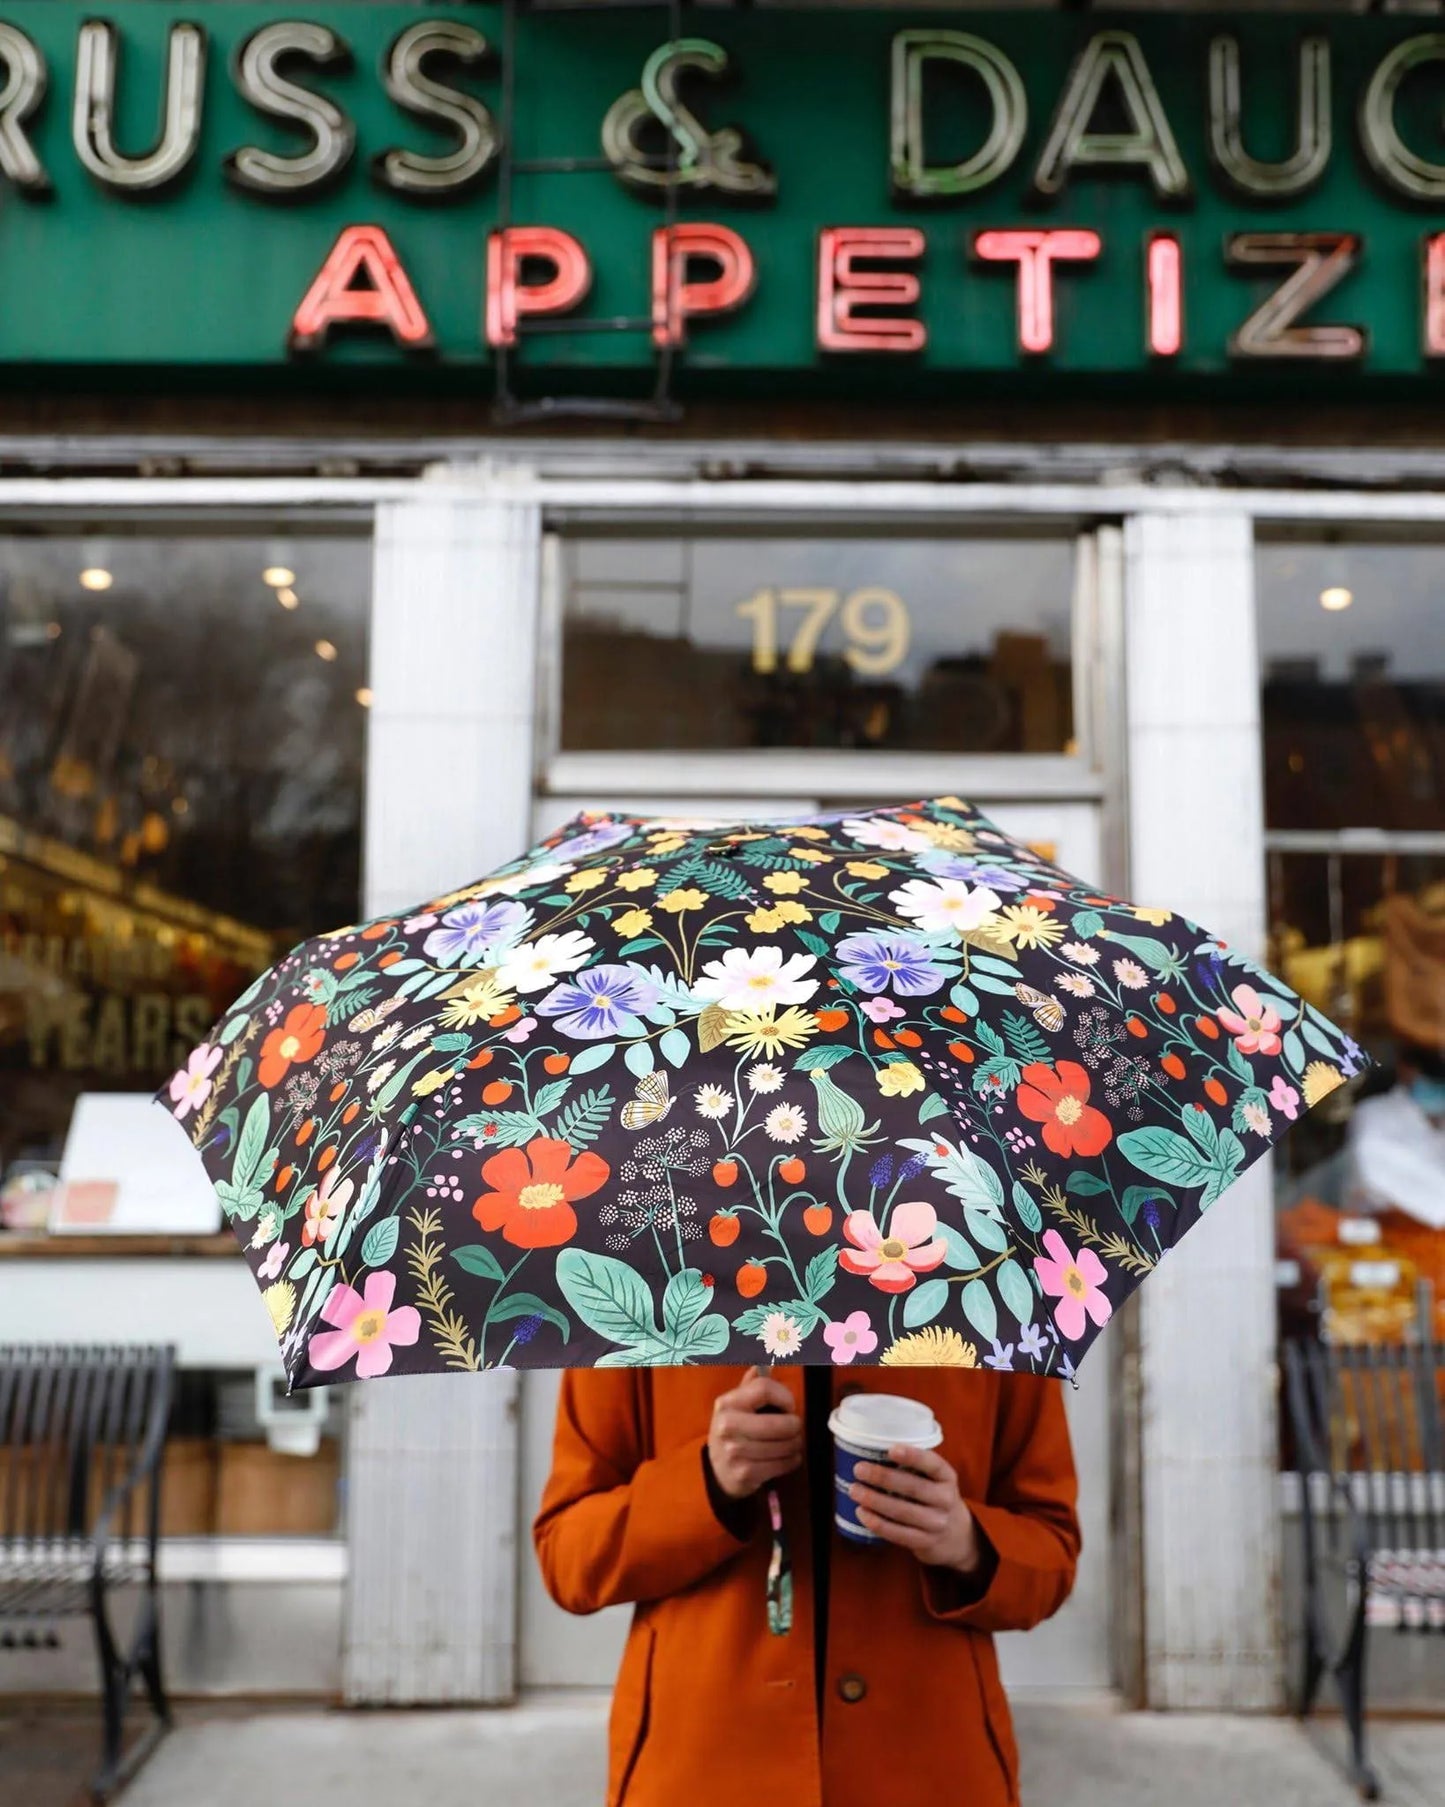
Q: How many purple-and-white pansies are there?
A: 5